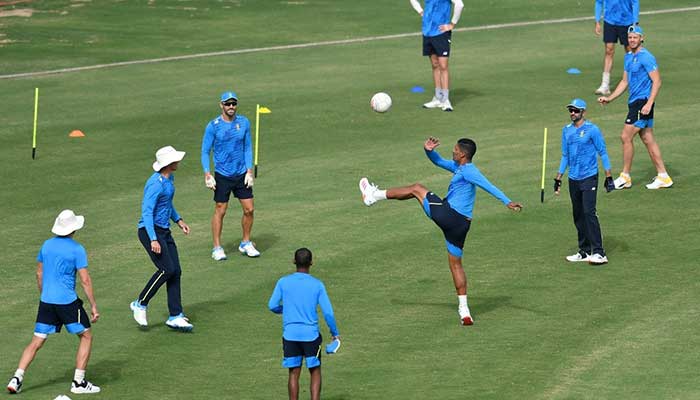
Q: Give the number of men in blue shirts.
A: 9